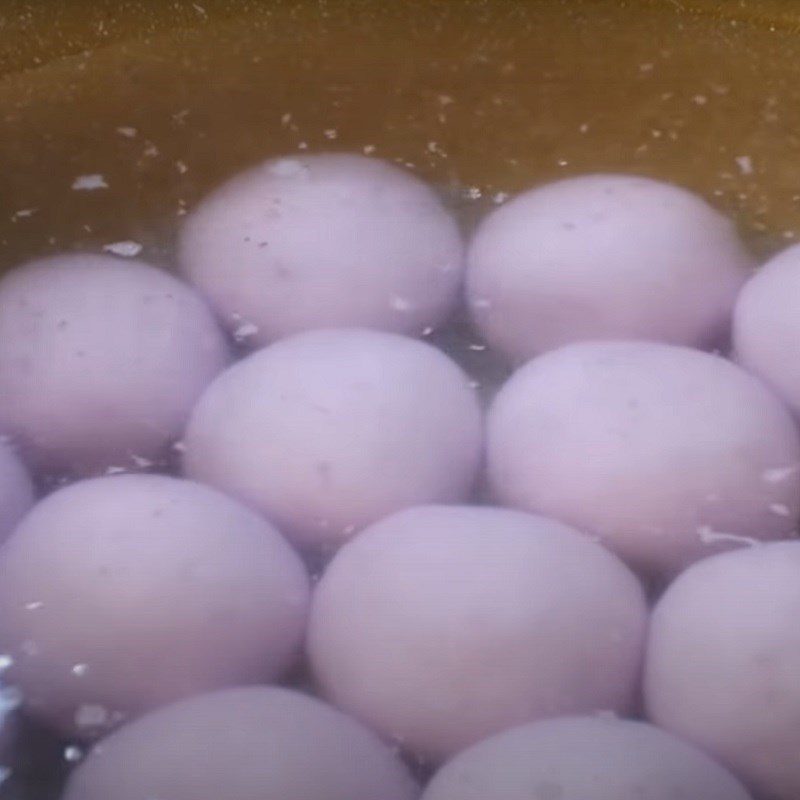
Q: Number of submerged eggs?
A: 12